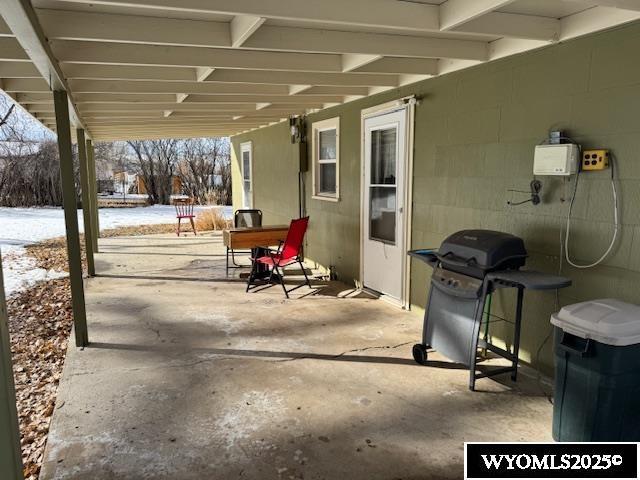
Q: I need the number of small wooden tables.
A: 1